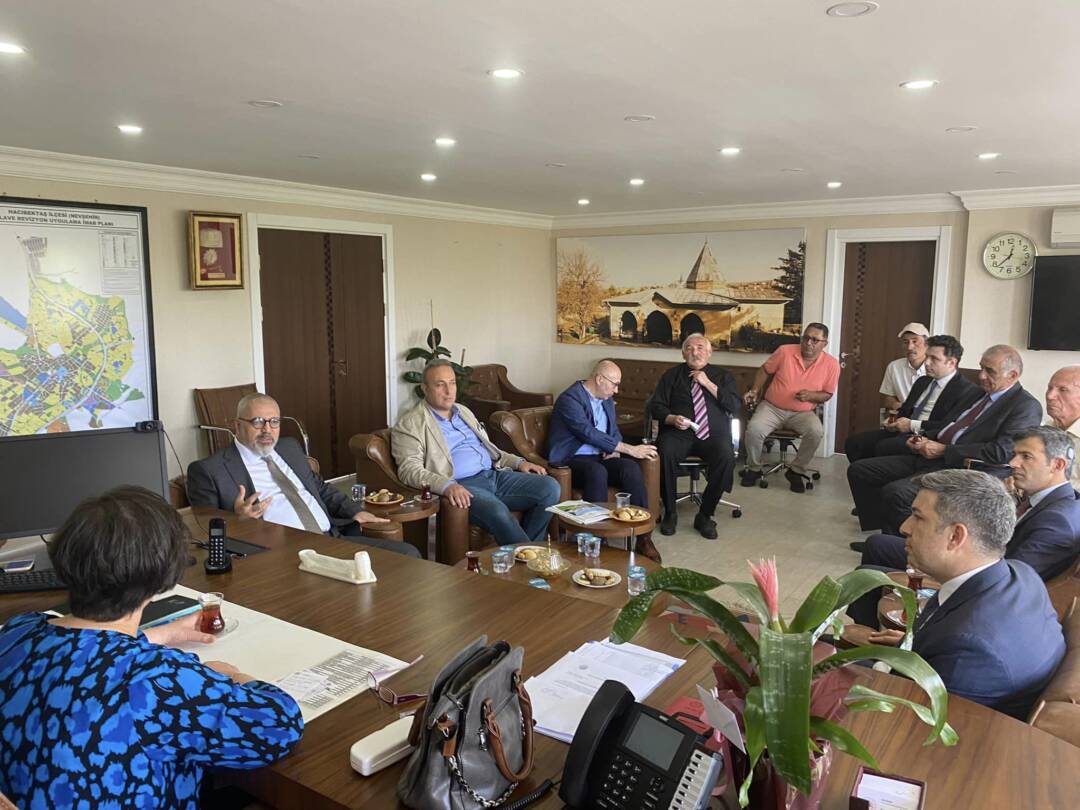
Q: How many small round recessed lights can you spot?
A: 11